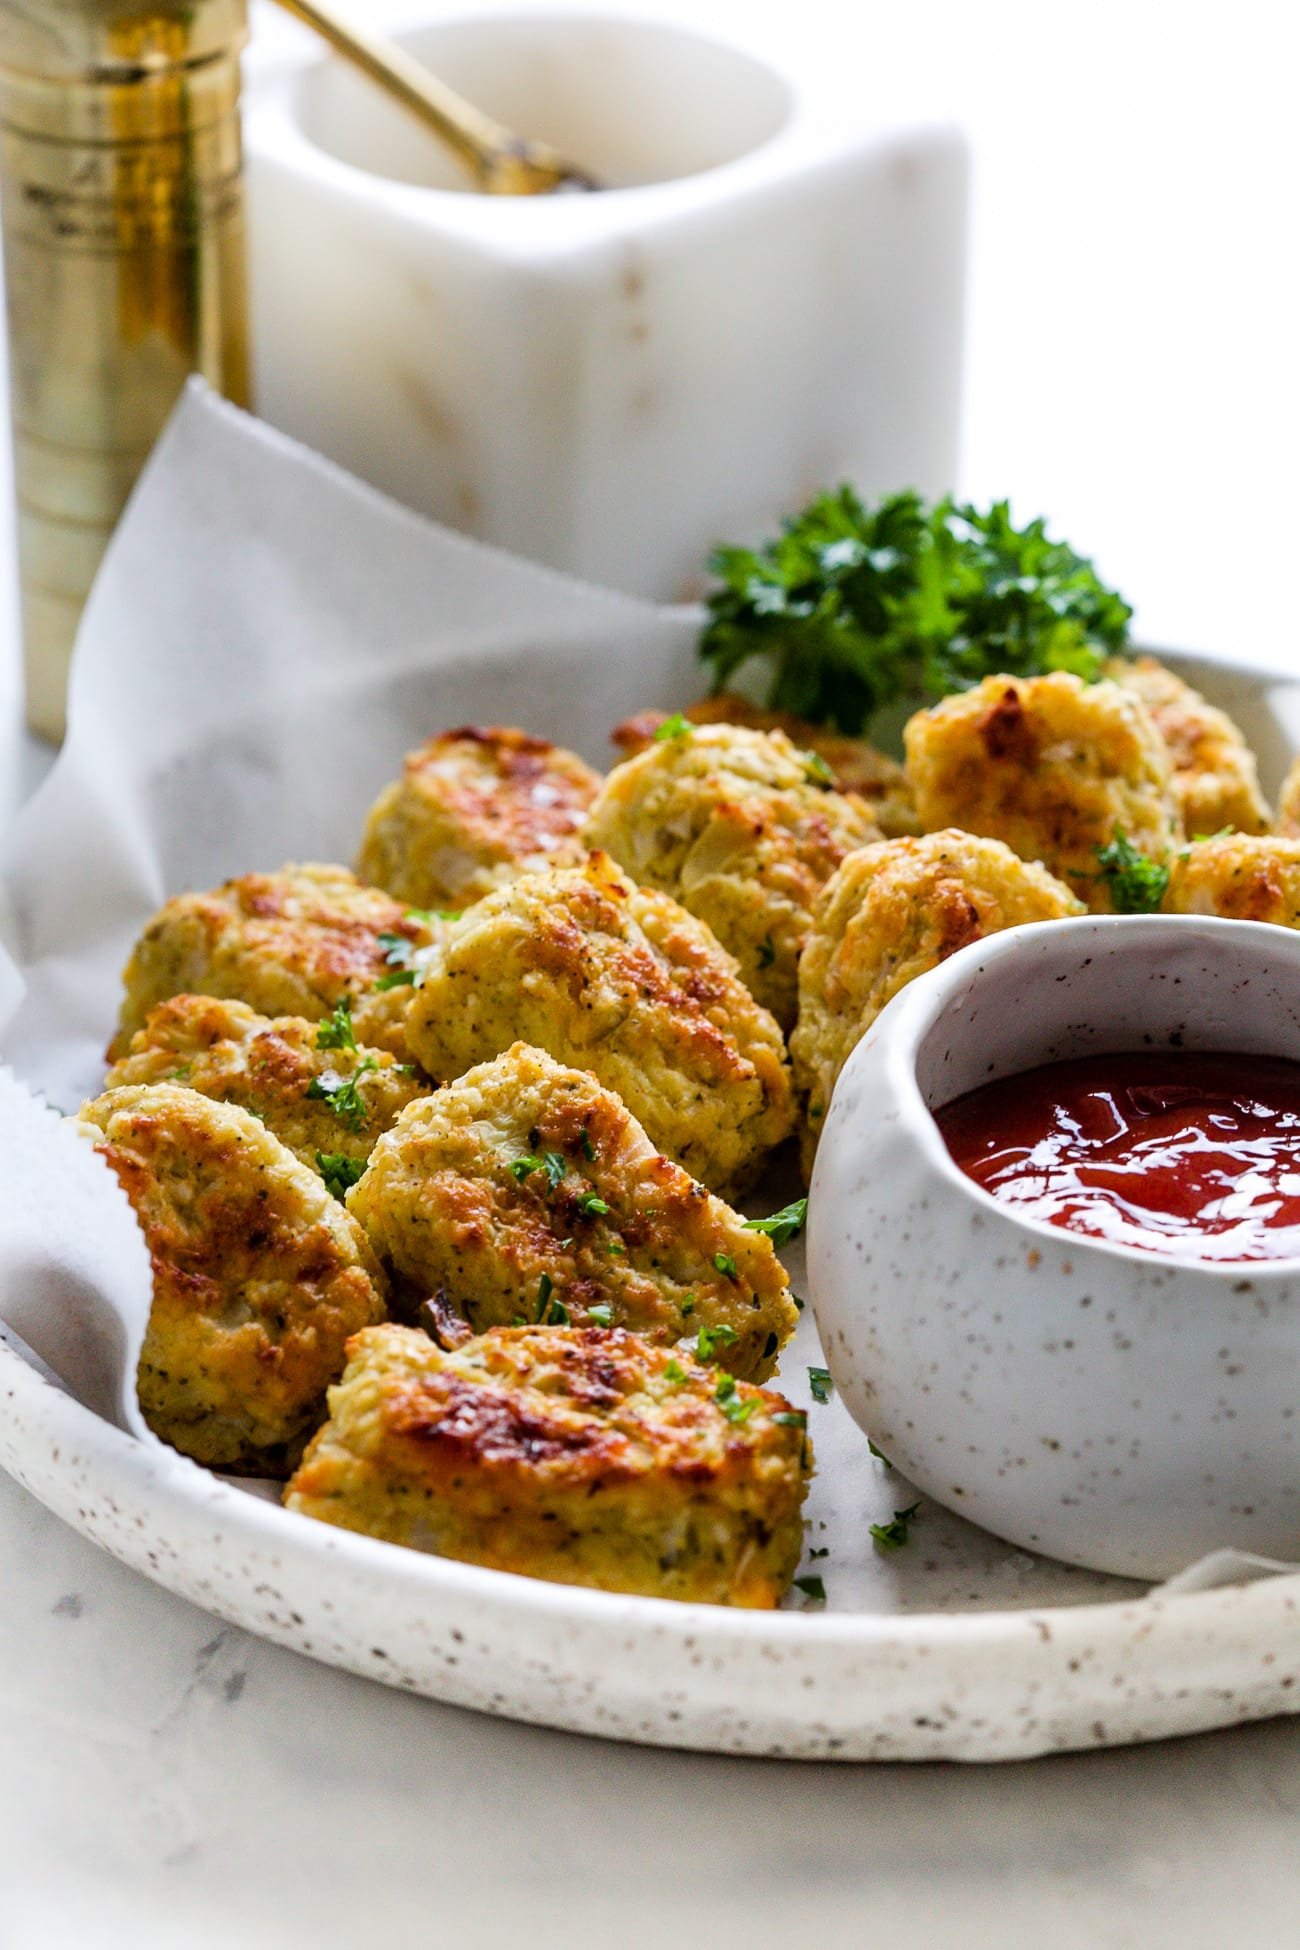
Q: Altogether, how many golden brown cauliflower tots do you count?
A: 14